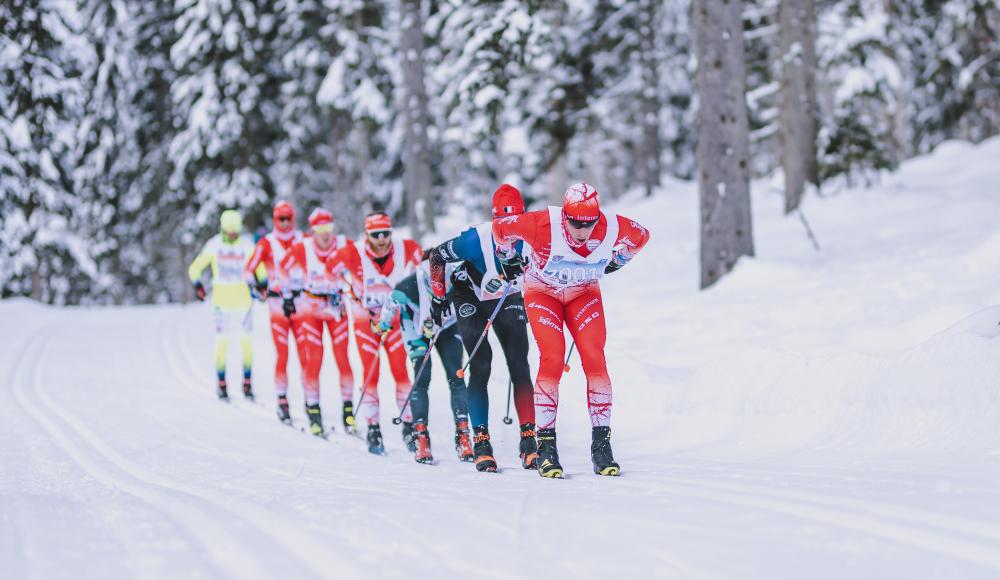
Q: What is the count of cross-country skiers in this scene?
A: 7